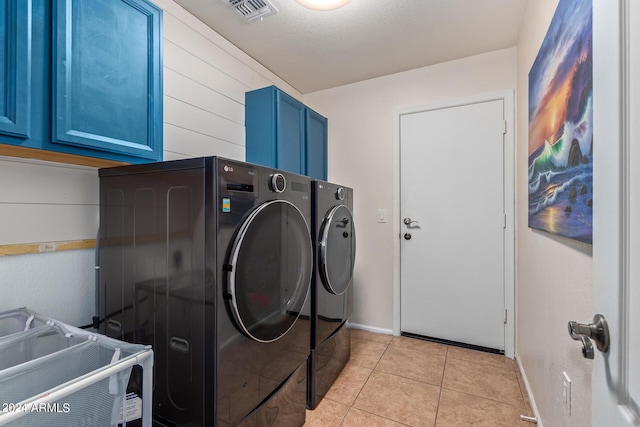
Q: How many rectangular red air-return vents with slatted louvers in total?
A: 0